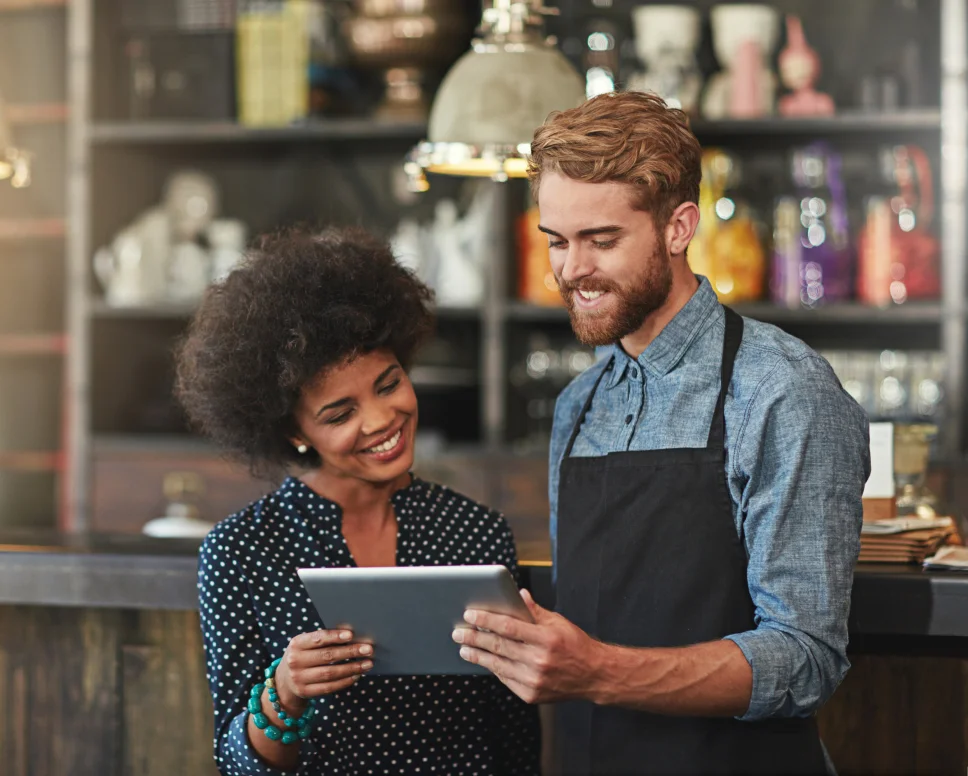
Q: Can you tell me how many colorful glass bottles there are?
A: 4